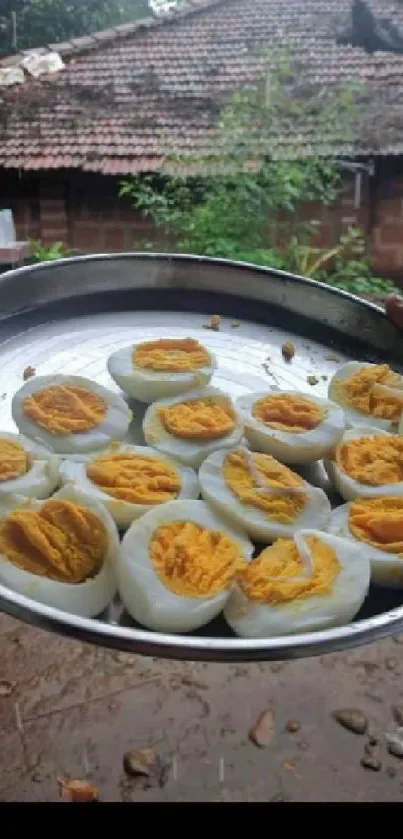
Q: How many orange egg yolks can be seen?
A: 13